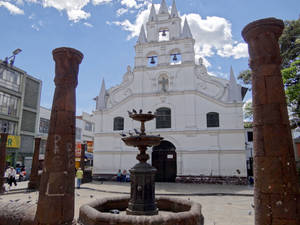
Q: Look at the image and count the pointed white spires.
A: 7